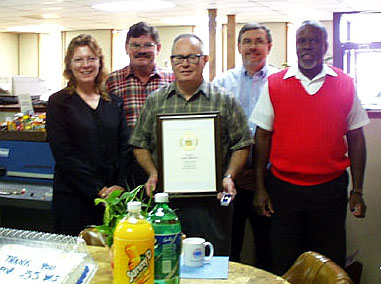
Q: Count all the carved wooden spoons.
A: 0